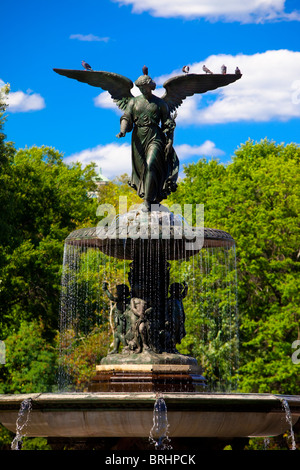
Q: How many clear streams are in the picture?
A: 3